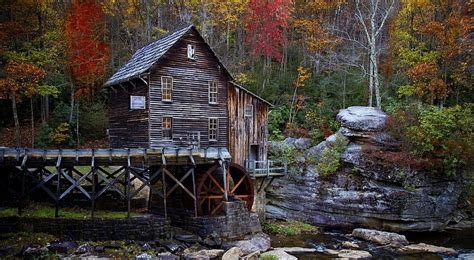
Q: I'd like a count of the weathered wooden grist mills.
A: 1